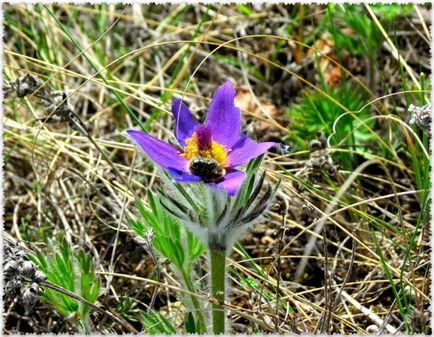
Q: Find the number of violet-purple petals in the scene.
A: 6